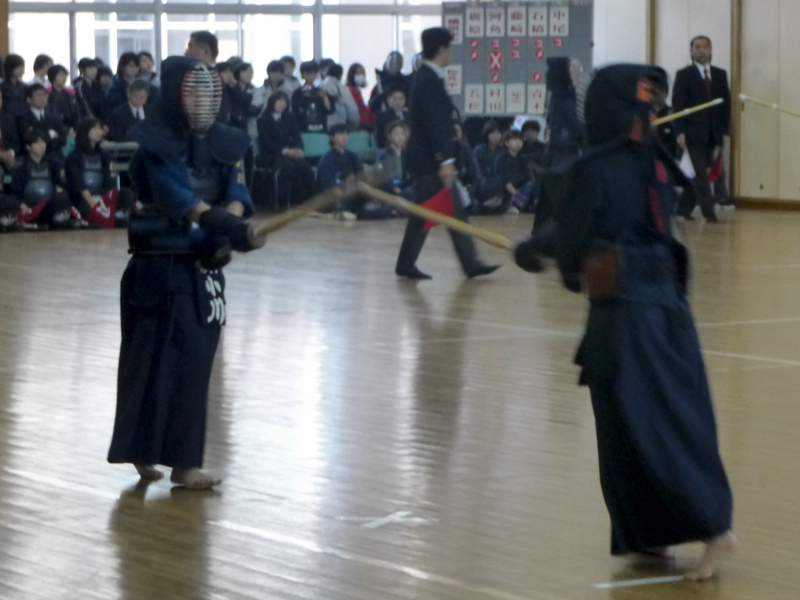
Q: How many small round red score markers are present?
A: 10